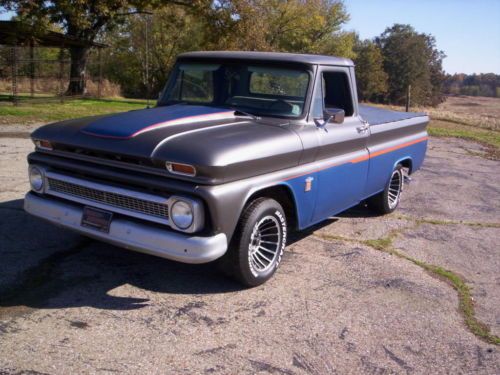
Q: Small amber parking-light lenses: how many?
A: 2